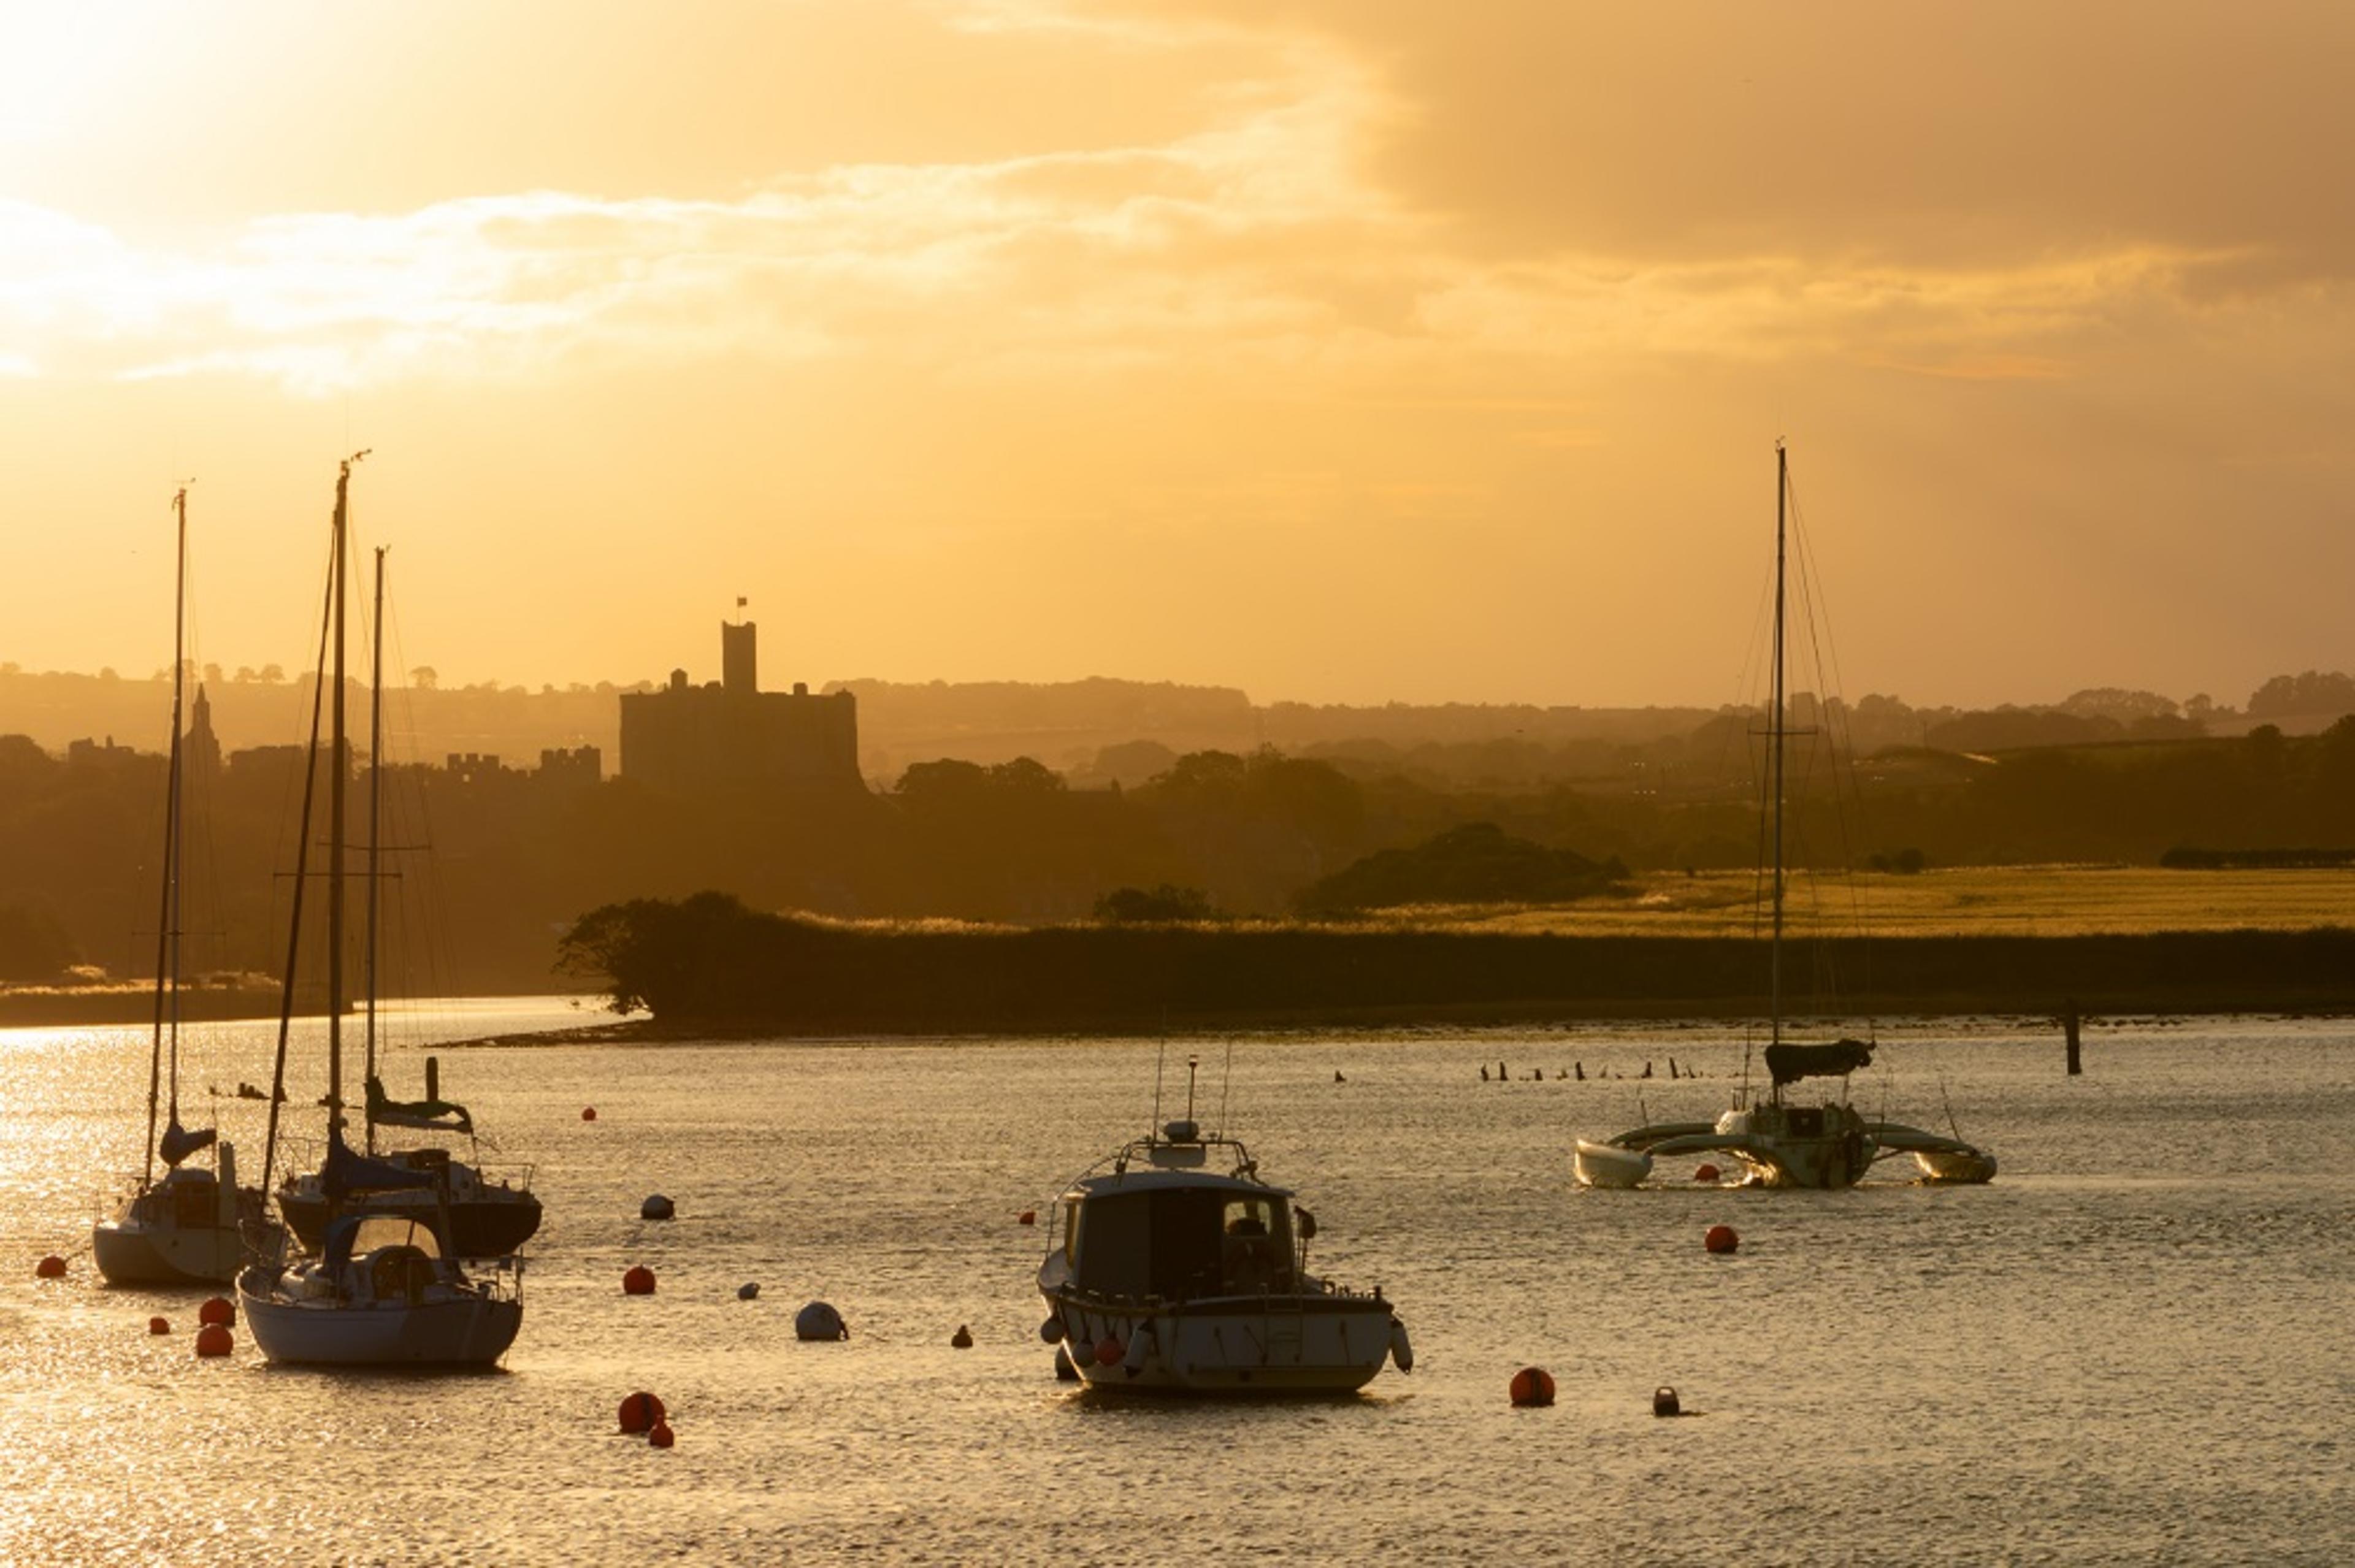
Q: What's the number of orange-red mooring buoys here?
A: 12